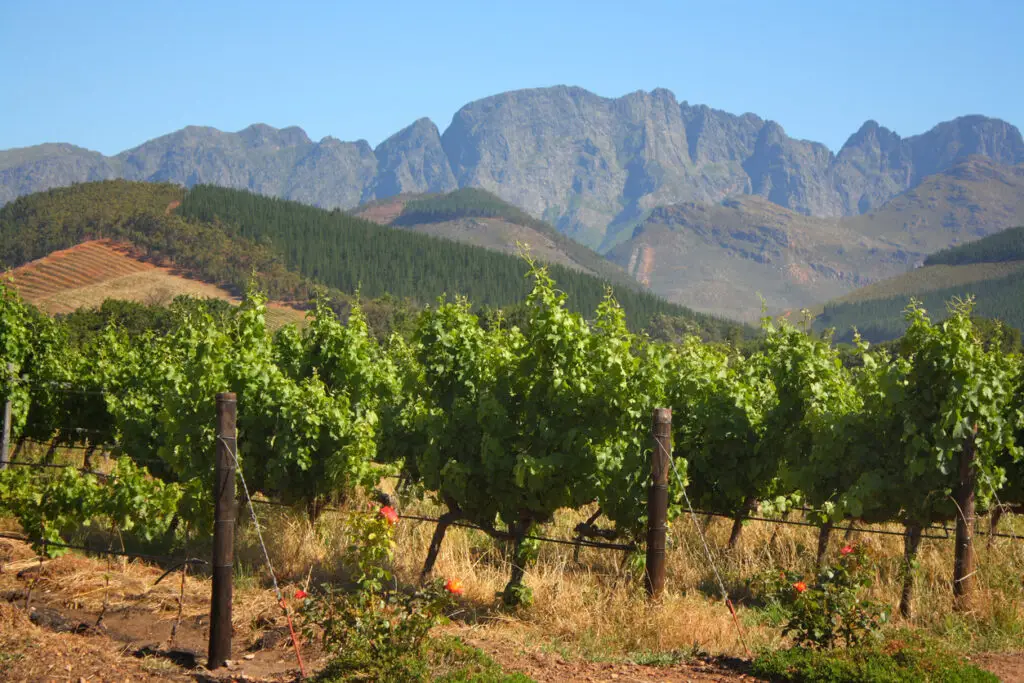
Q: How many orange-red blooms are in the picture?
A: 5